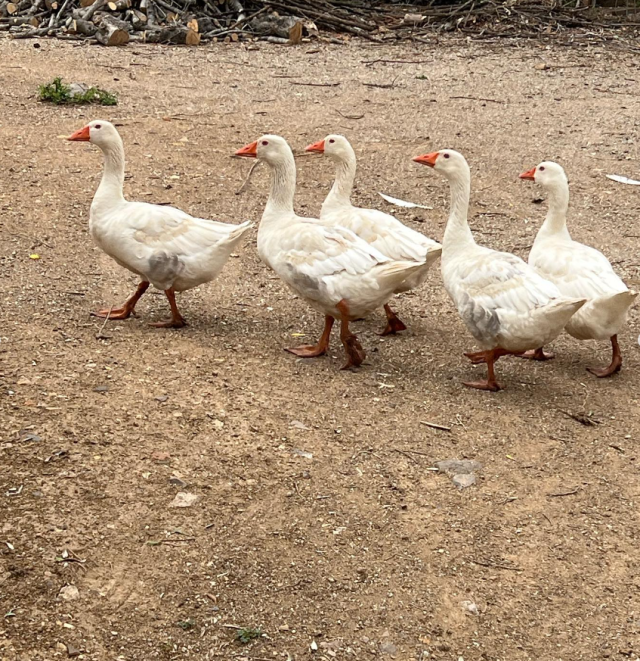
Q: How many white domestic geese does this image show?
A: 5